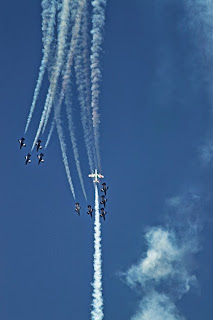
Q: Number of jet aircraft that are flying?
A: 10